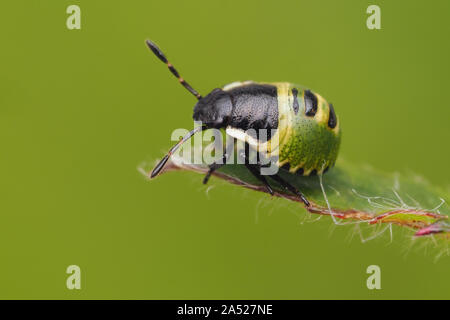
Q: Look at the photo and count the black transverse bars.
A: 3